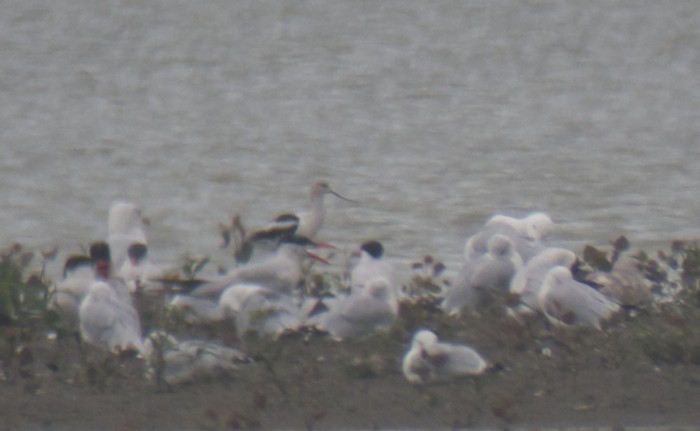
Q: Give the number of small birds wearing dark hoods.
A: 5